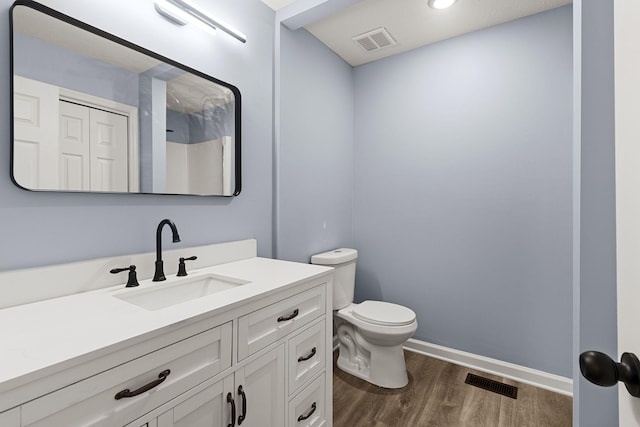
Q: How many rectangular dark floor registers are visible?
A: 1